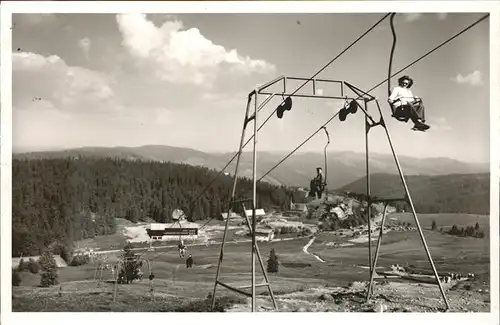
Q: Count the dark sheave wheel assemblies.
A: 2